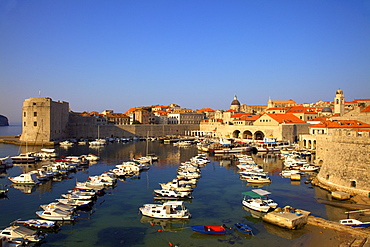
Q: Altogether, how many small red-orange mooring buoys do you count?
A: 3